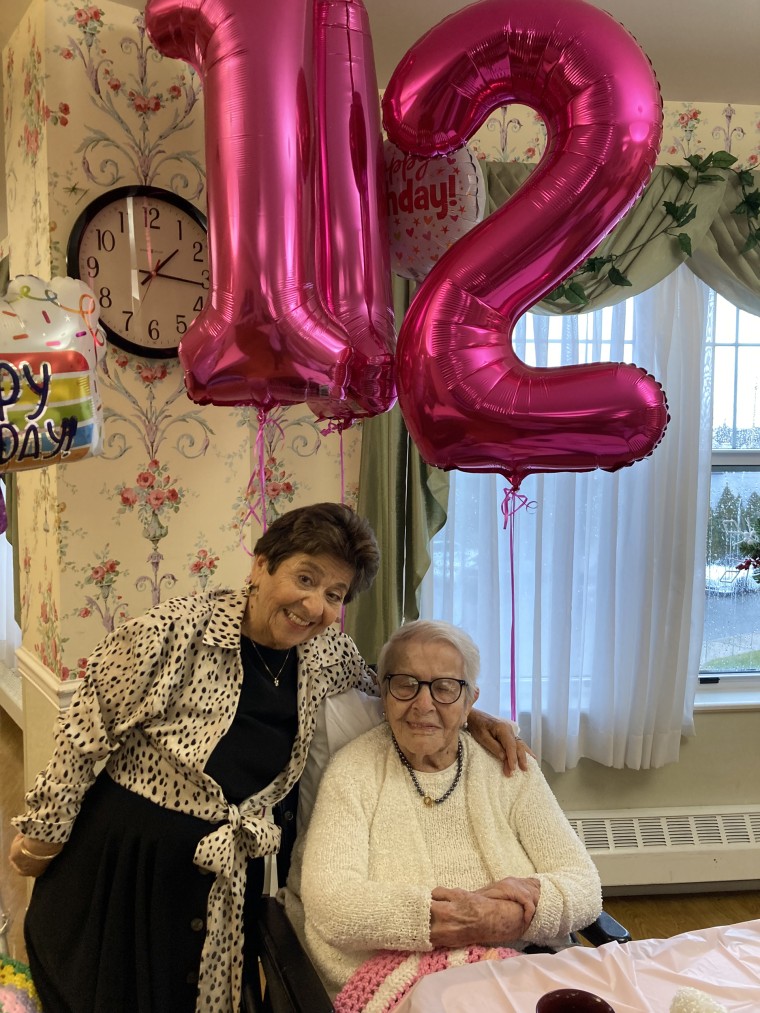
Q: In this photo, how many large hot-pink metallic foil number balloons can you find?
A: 3